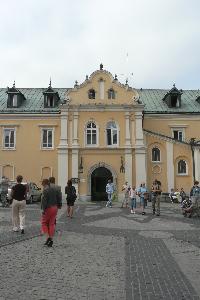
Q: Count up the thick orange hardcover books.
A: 0